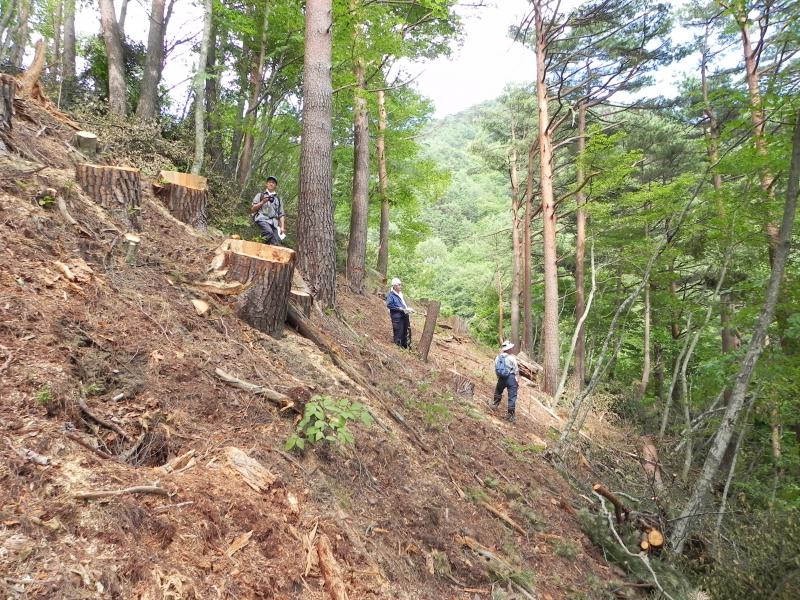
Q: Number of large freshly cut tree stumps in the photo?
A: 3